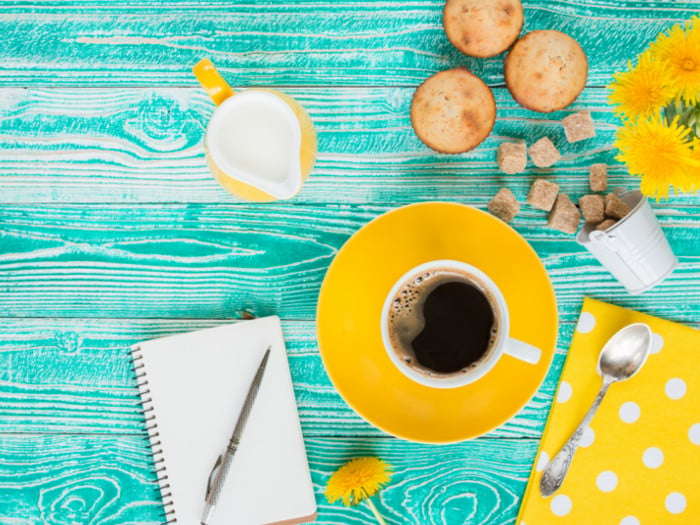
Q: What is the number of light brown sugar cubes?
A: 10